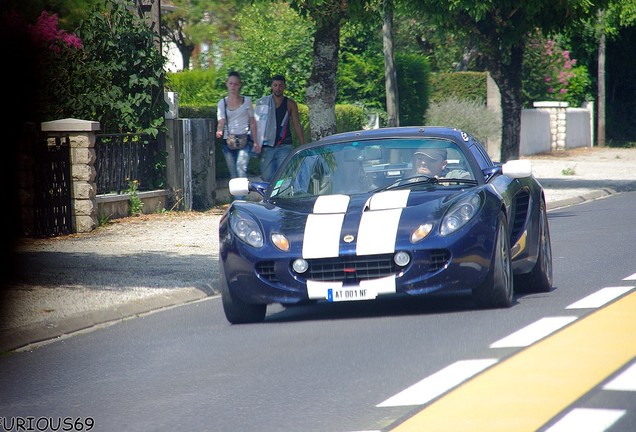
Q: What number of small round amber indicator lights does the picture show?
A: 2